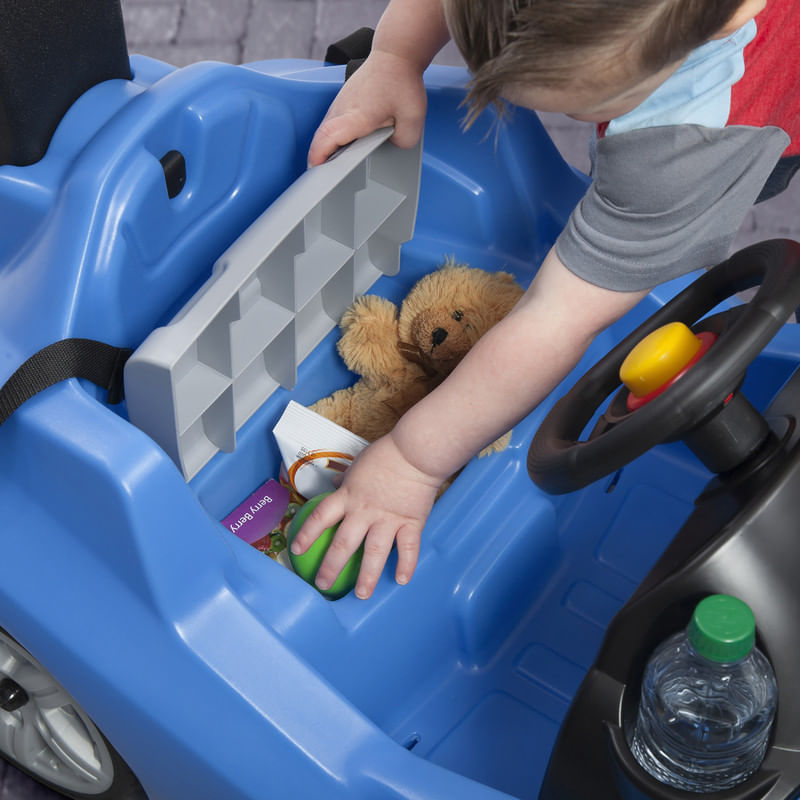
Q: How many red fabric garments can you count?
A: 1